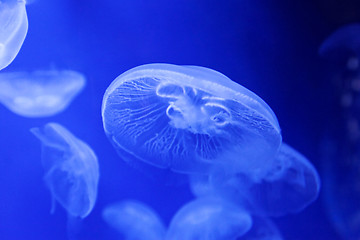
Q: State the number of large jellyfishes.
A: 1